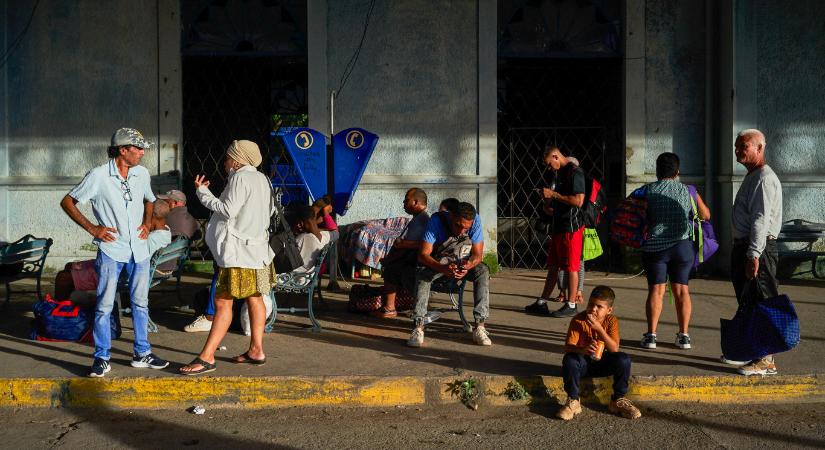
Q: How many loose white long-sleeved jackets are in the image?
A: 1